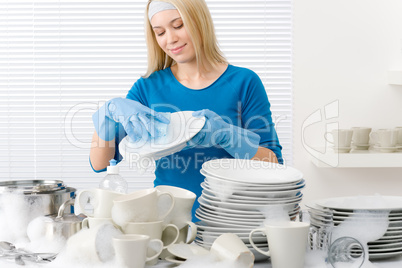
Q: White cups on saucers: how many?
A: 4